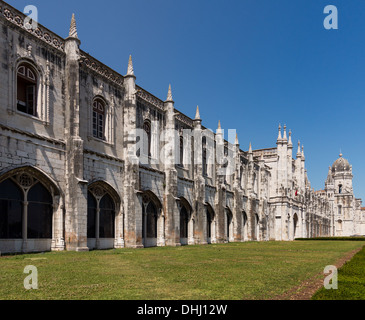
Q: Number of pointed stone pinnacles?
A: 12